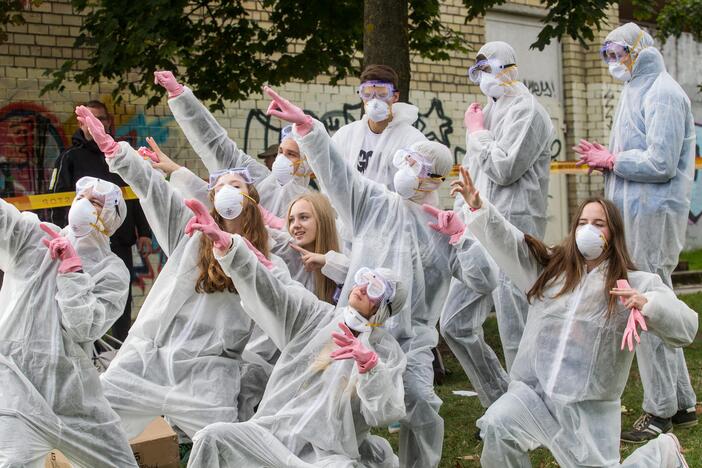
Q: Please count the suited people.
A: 10